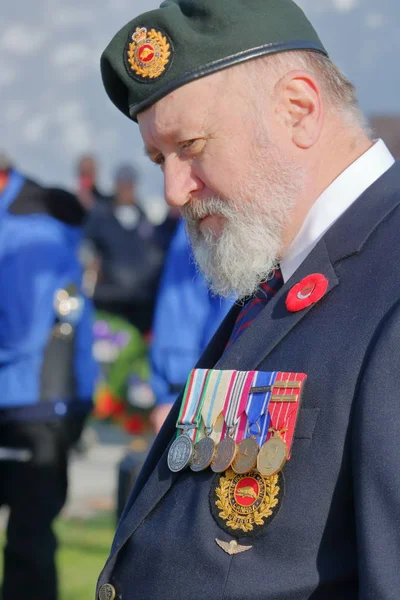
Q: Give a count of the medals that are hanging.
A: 5